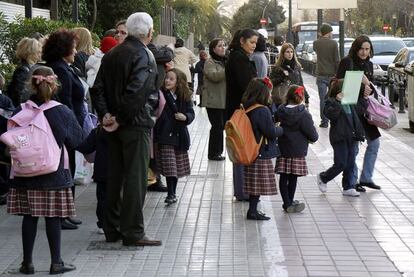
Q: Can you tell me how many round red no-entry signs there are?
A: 2